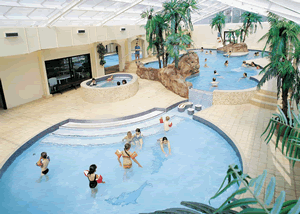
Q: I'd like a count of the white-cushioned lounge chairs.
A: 0